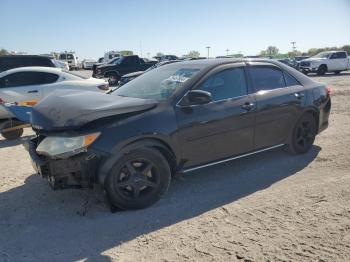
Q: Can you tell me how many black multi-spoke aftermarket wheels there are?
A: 2